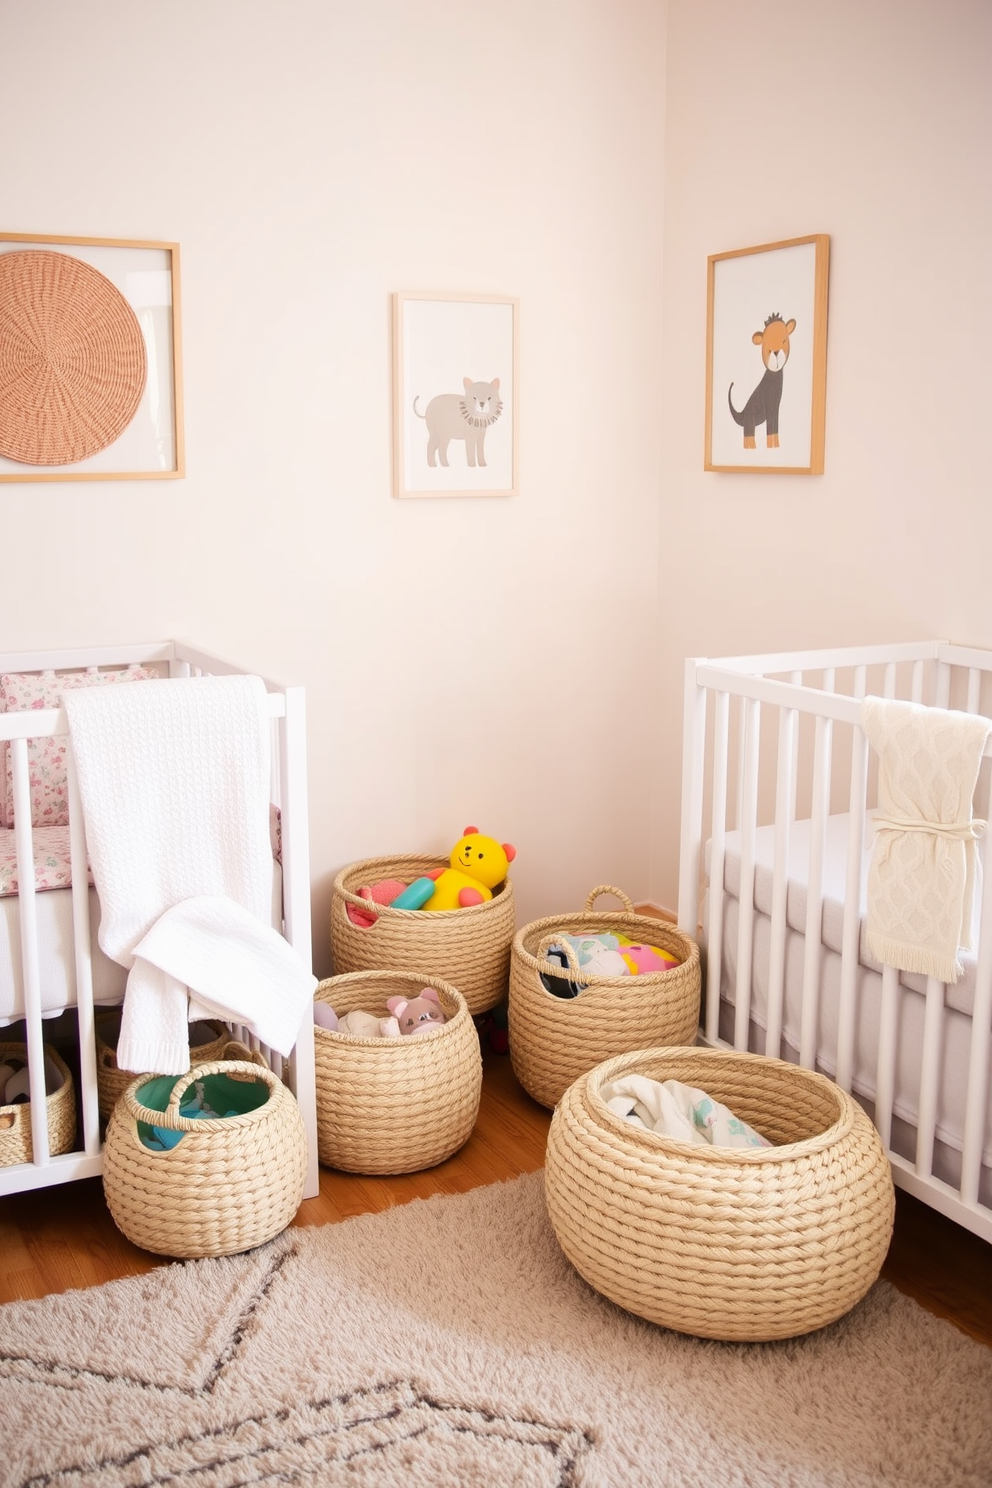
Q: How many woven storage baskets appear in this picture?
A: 7